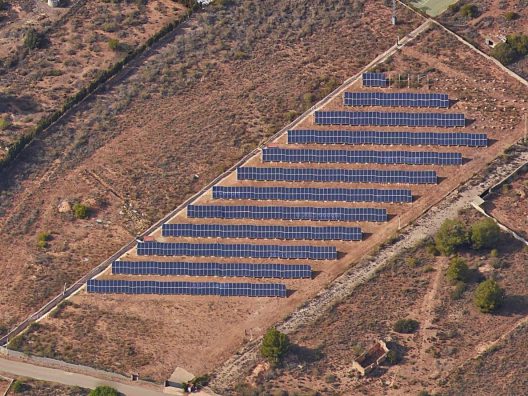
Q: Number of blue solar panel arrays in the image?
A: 12